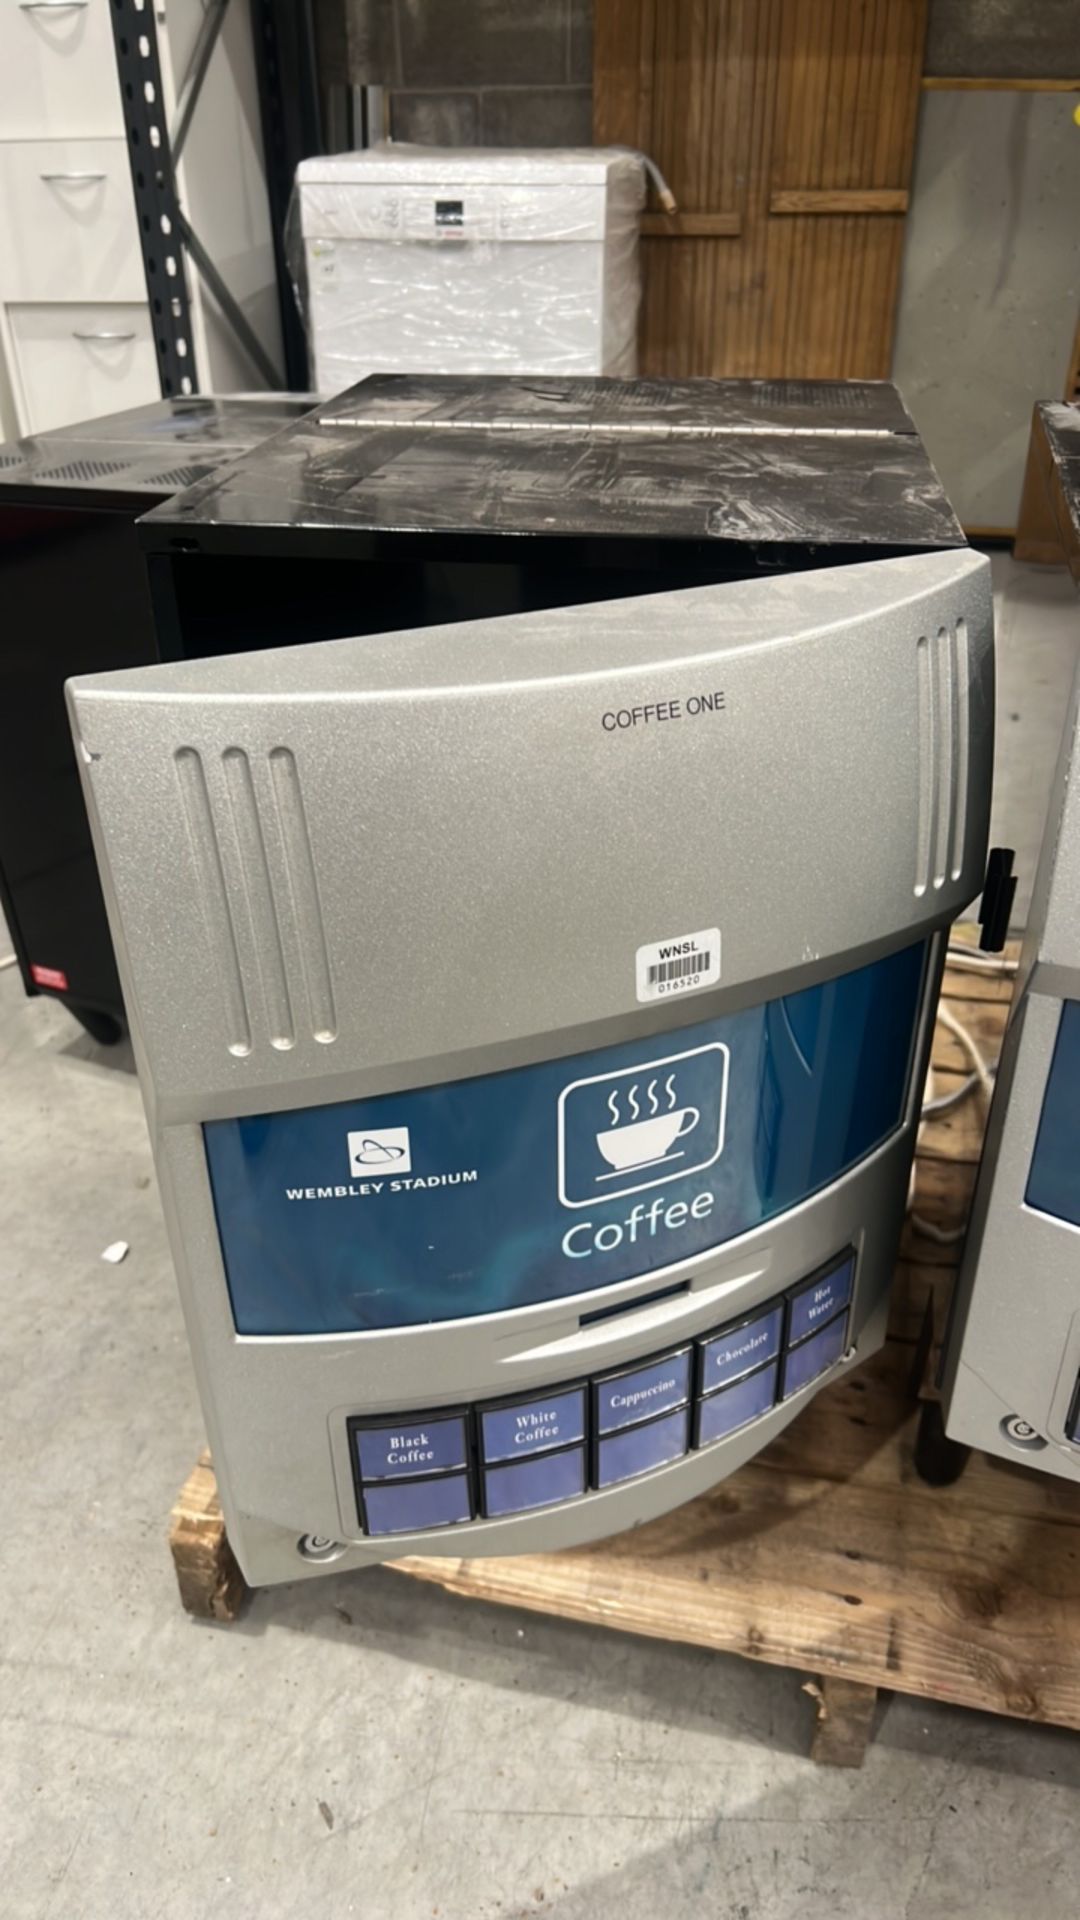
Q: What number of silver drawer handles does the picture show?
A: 3